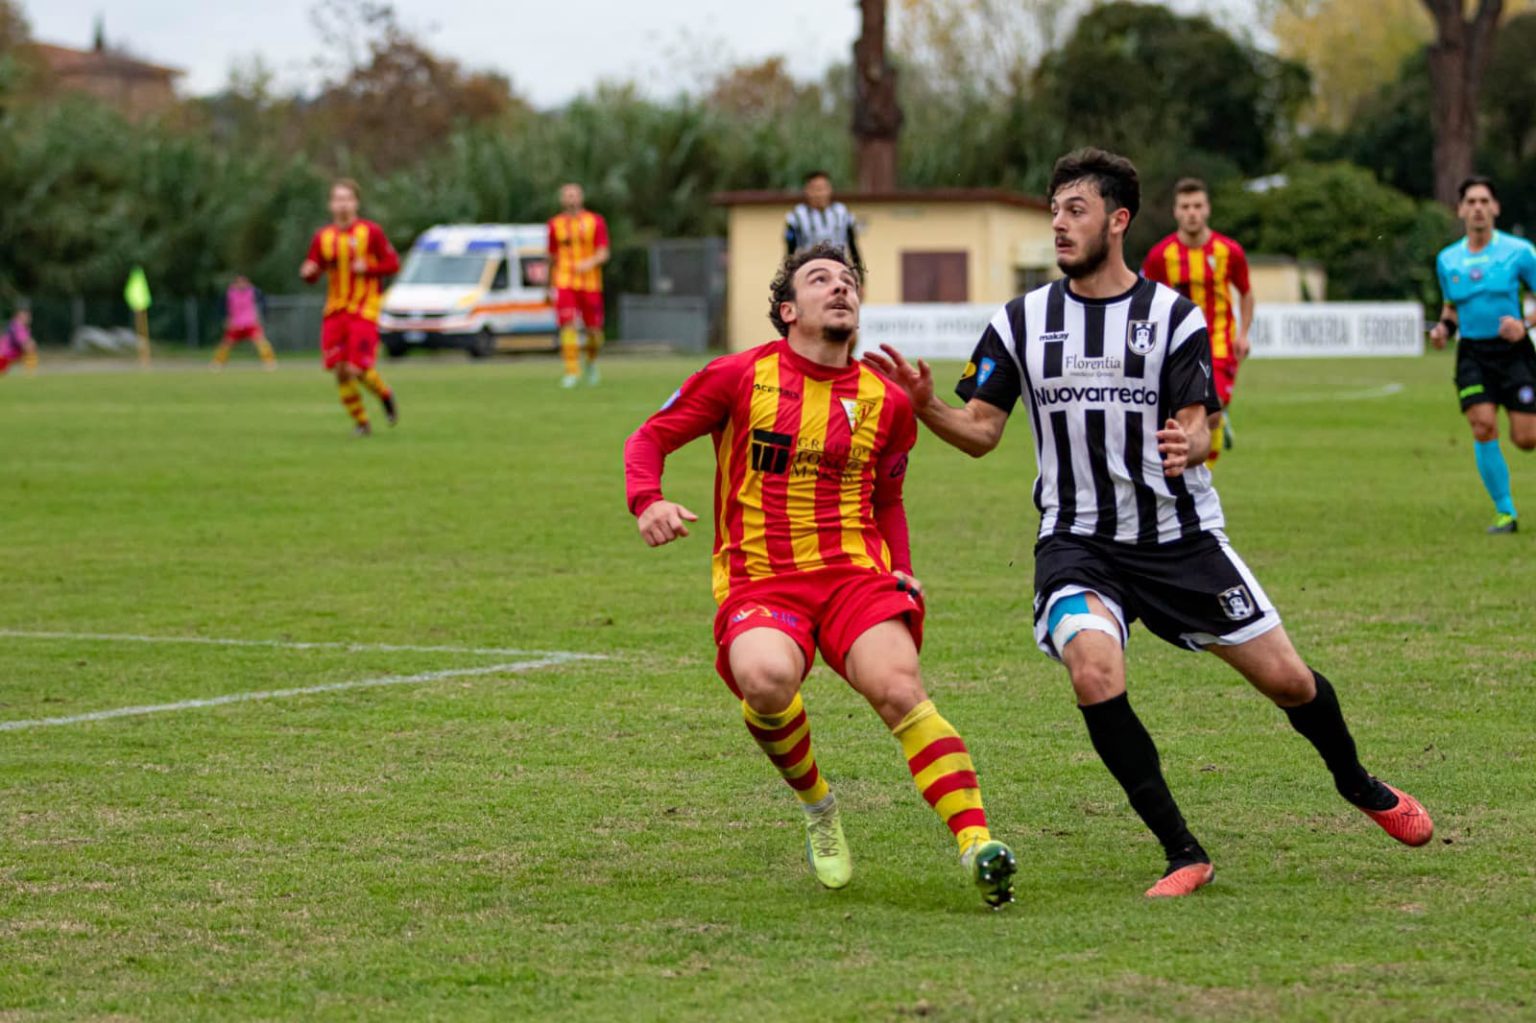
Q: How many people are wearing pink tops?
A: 2